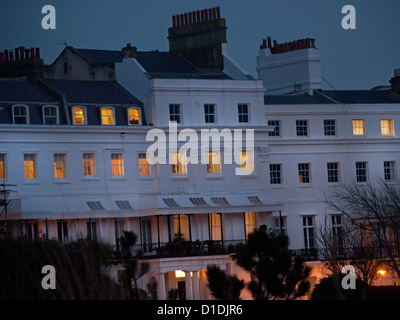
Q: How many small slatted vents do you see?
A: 6